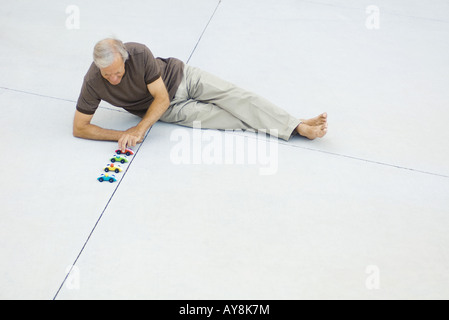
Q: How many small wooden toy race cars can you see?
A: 4